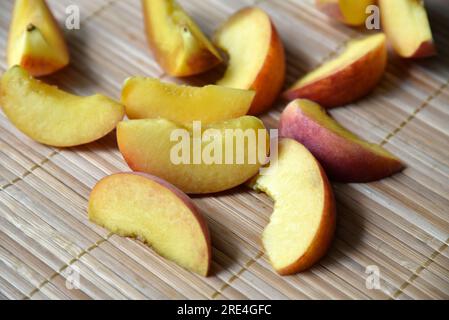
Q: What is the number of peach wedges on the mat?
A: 12